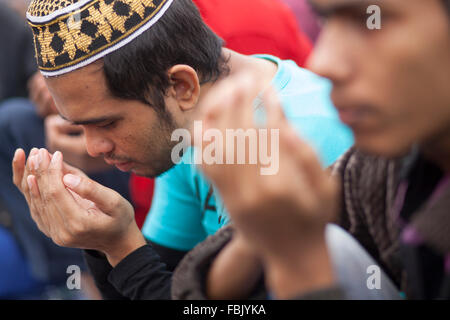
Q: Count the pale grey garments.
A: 1